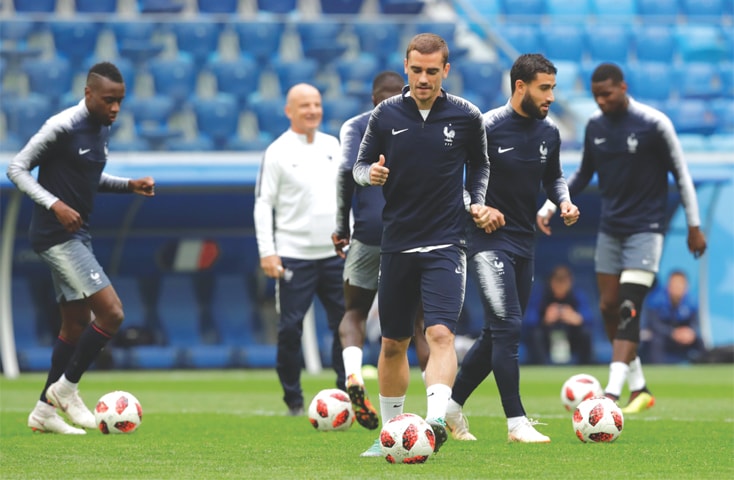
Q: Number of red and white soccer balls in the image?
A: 5